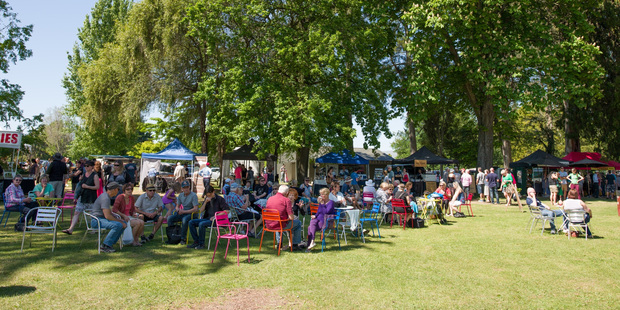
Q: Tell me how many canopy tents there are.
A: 6